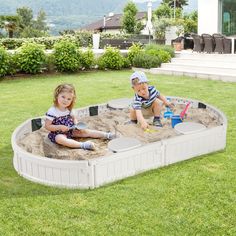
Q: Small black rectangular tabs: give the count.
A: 3